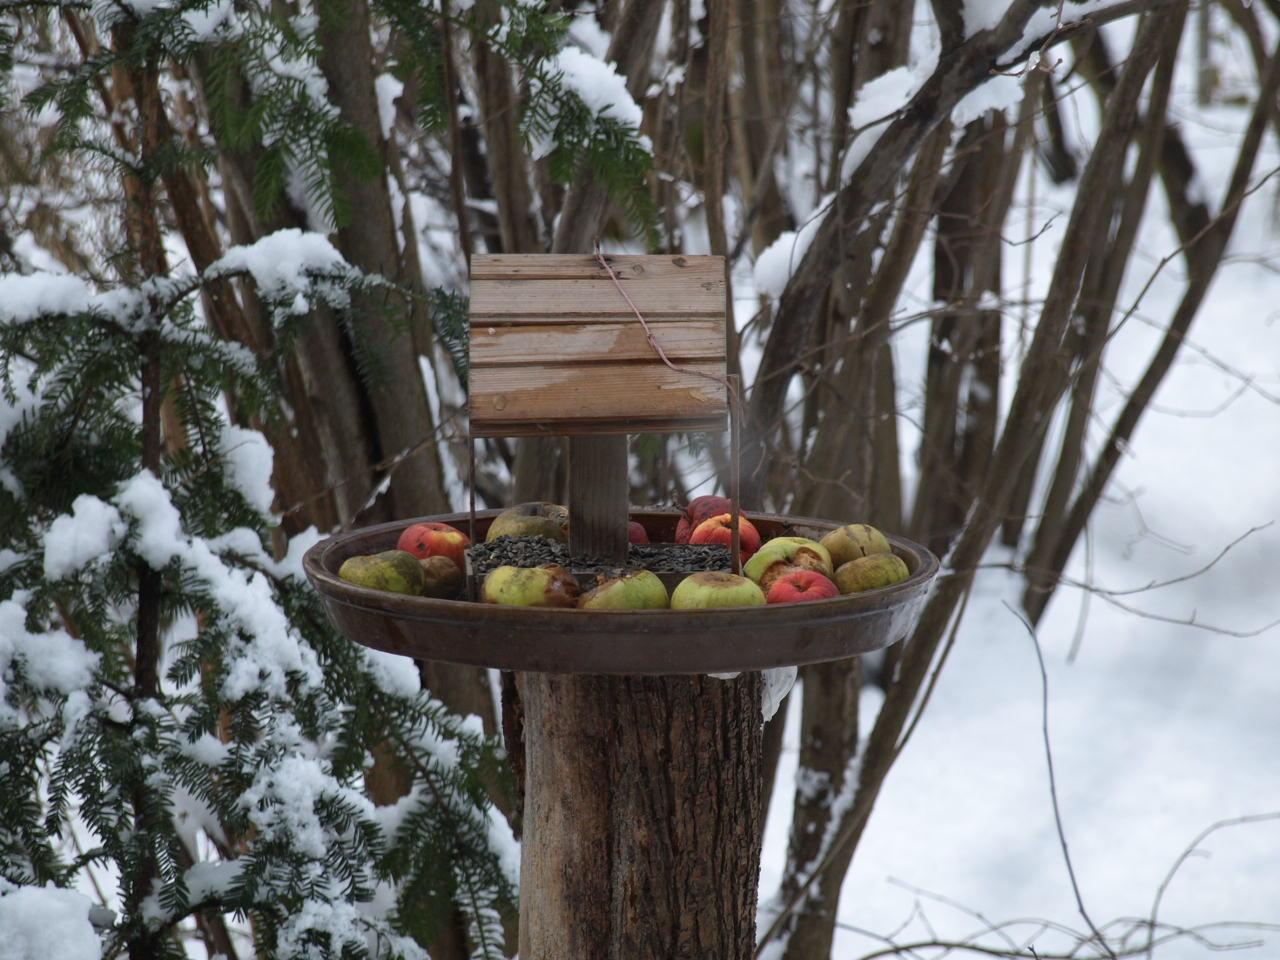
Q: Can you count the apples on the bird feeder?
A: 14